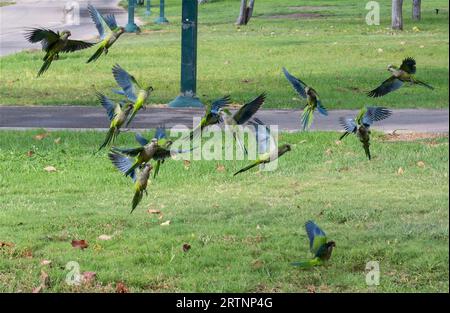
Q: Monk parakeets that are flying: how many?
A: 14